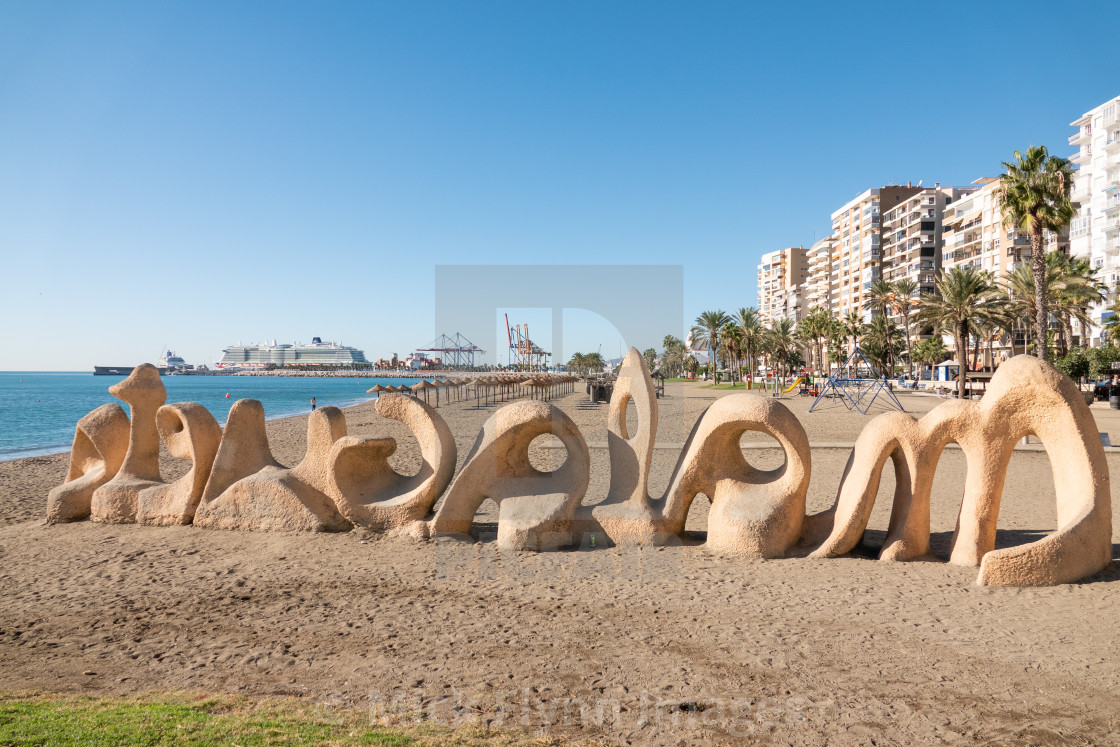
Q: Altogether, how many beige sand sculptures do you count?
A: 9